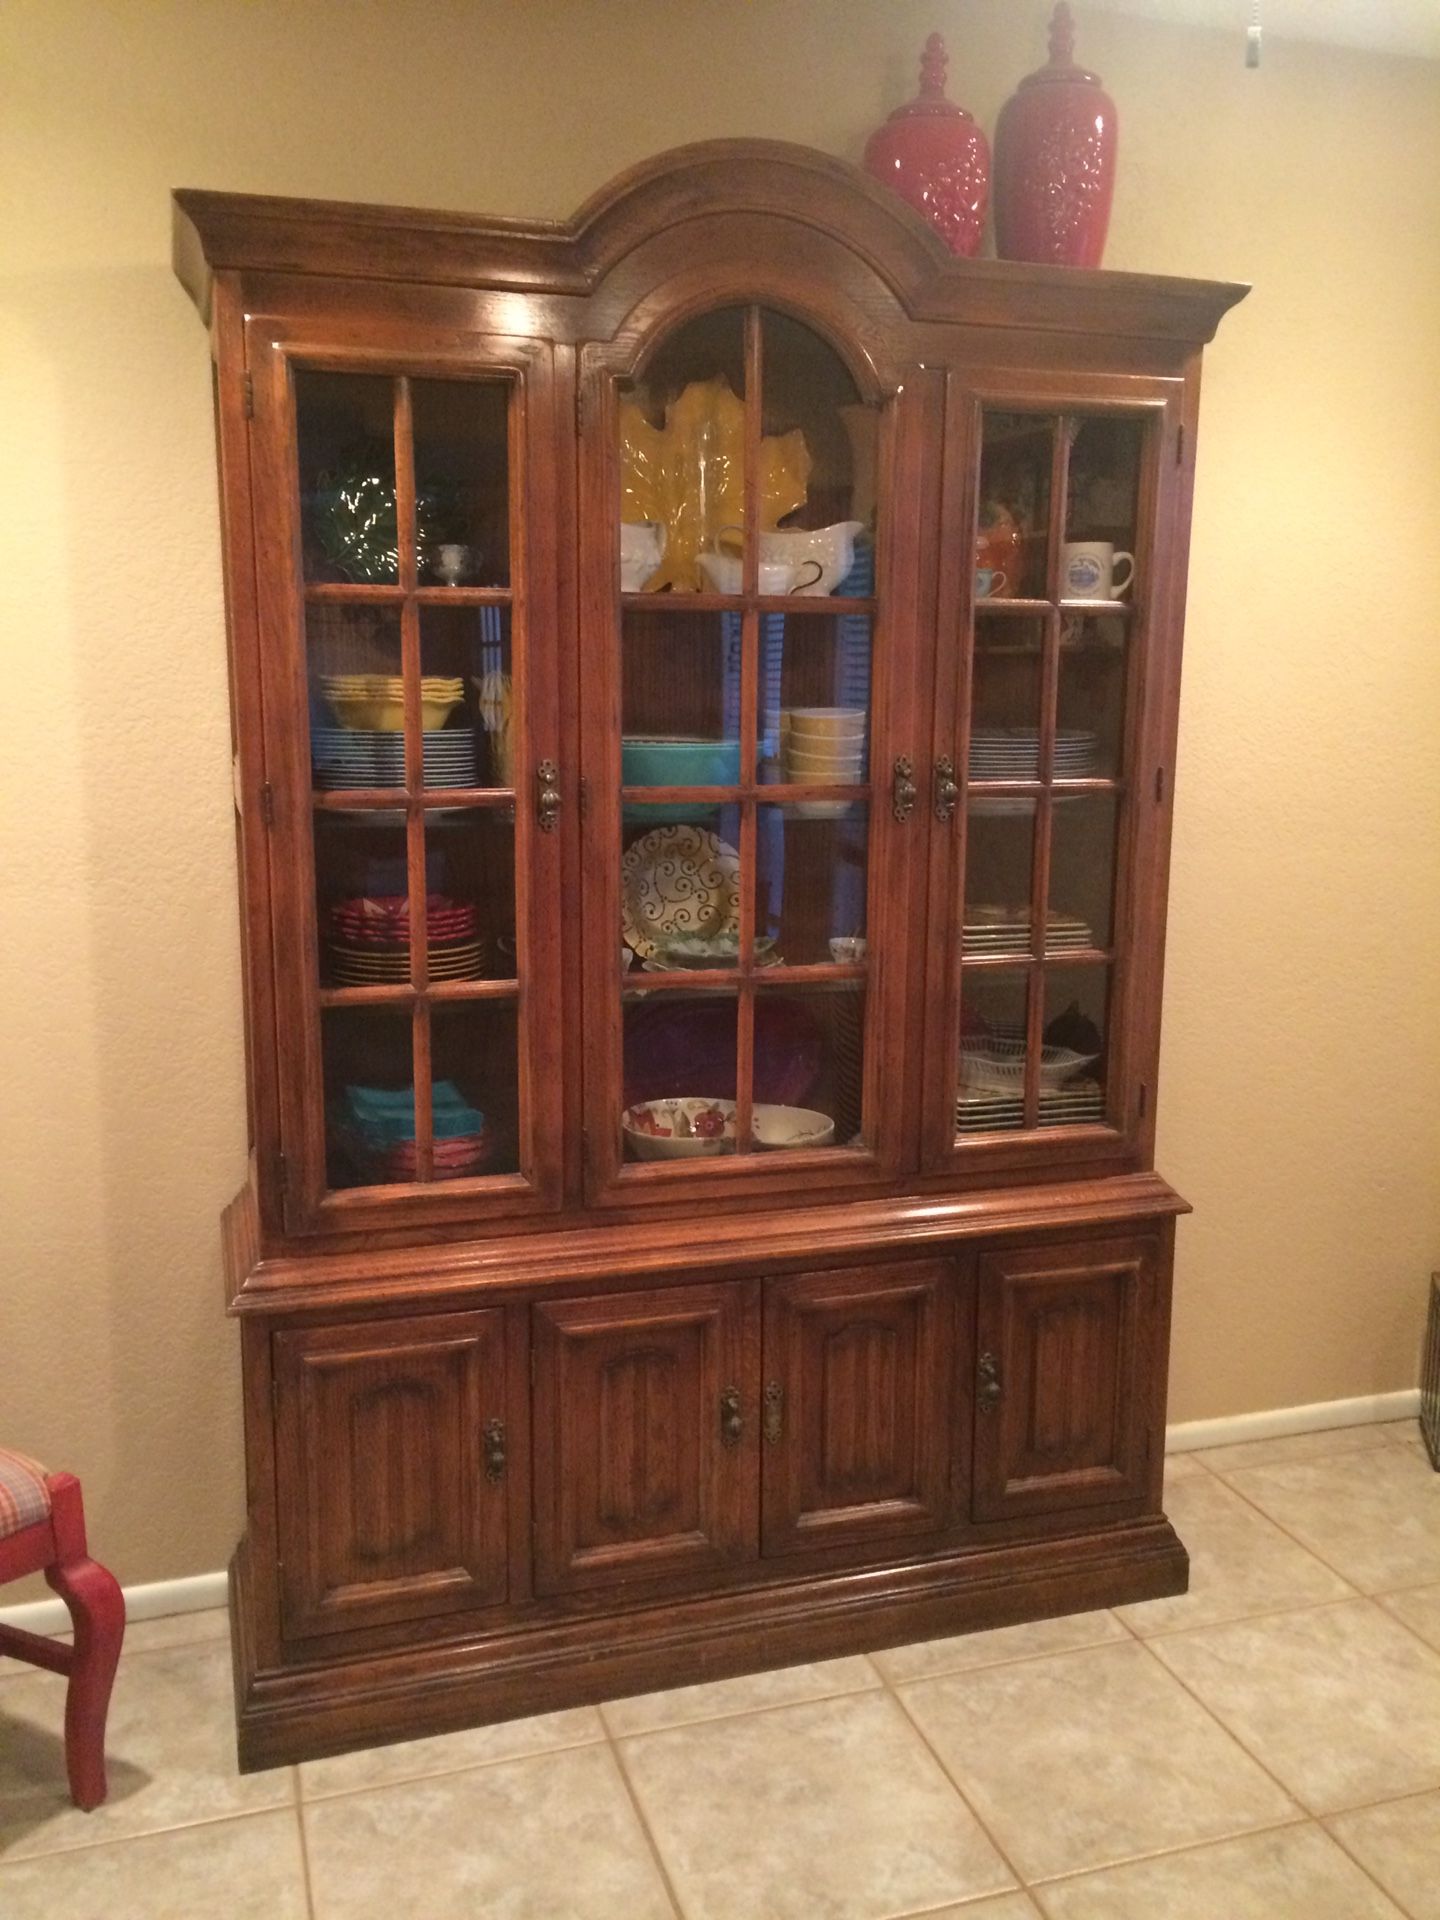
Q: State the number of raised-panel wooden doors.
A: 4